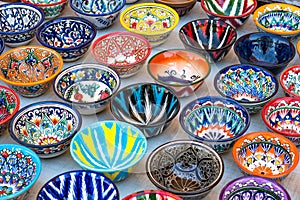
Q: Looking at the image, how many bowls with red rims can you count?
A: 7